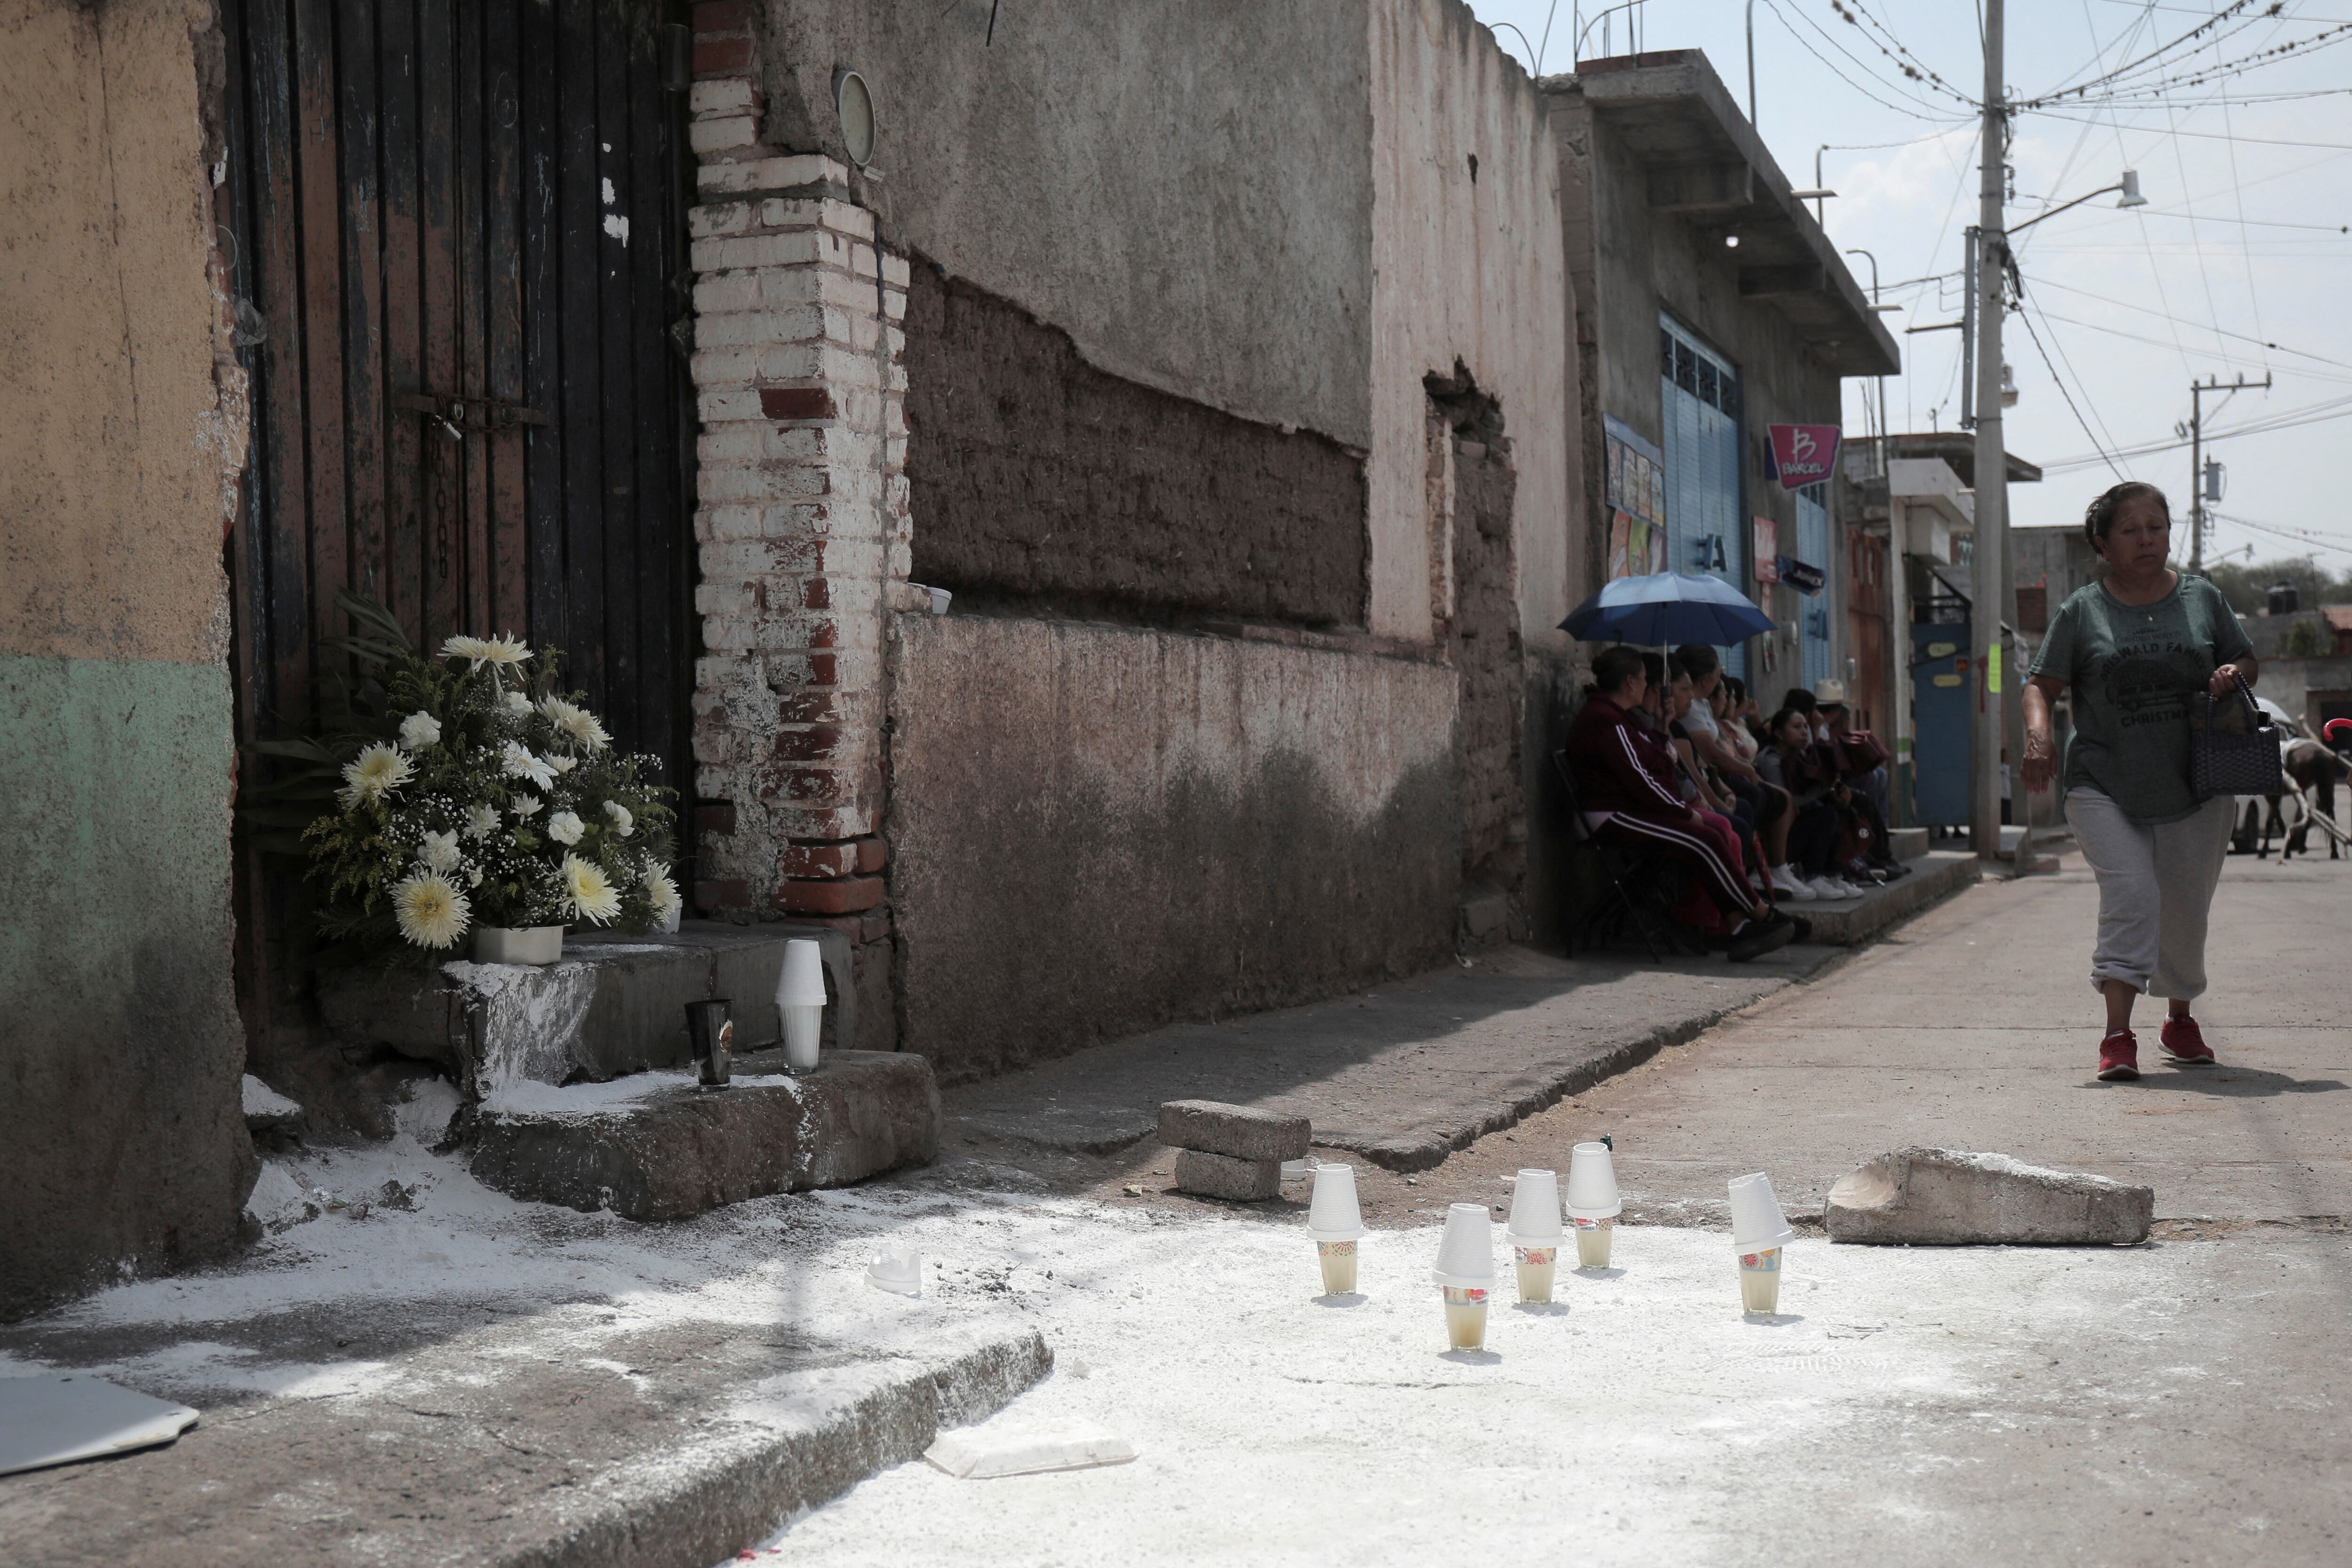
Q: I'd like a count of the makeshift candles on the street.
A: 5